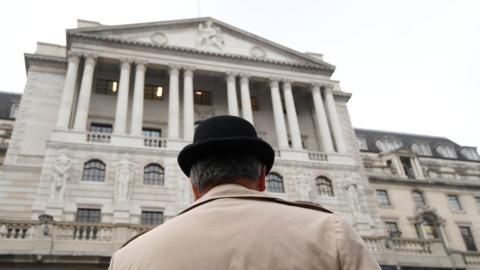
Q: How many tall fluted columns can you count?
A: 12